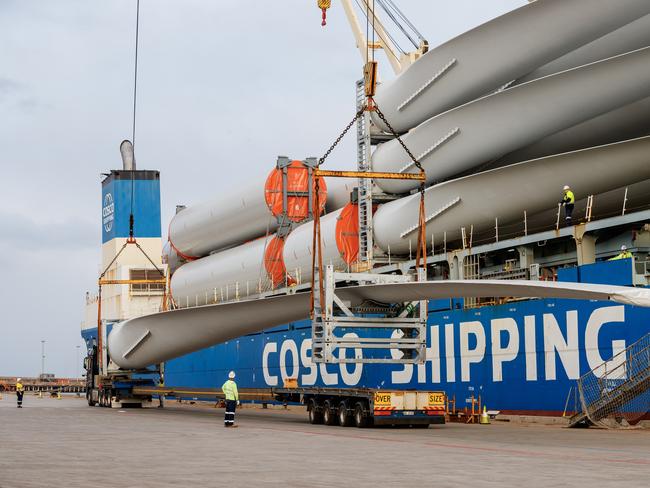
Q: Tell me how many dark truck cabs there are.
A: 1